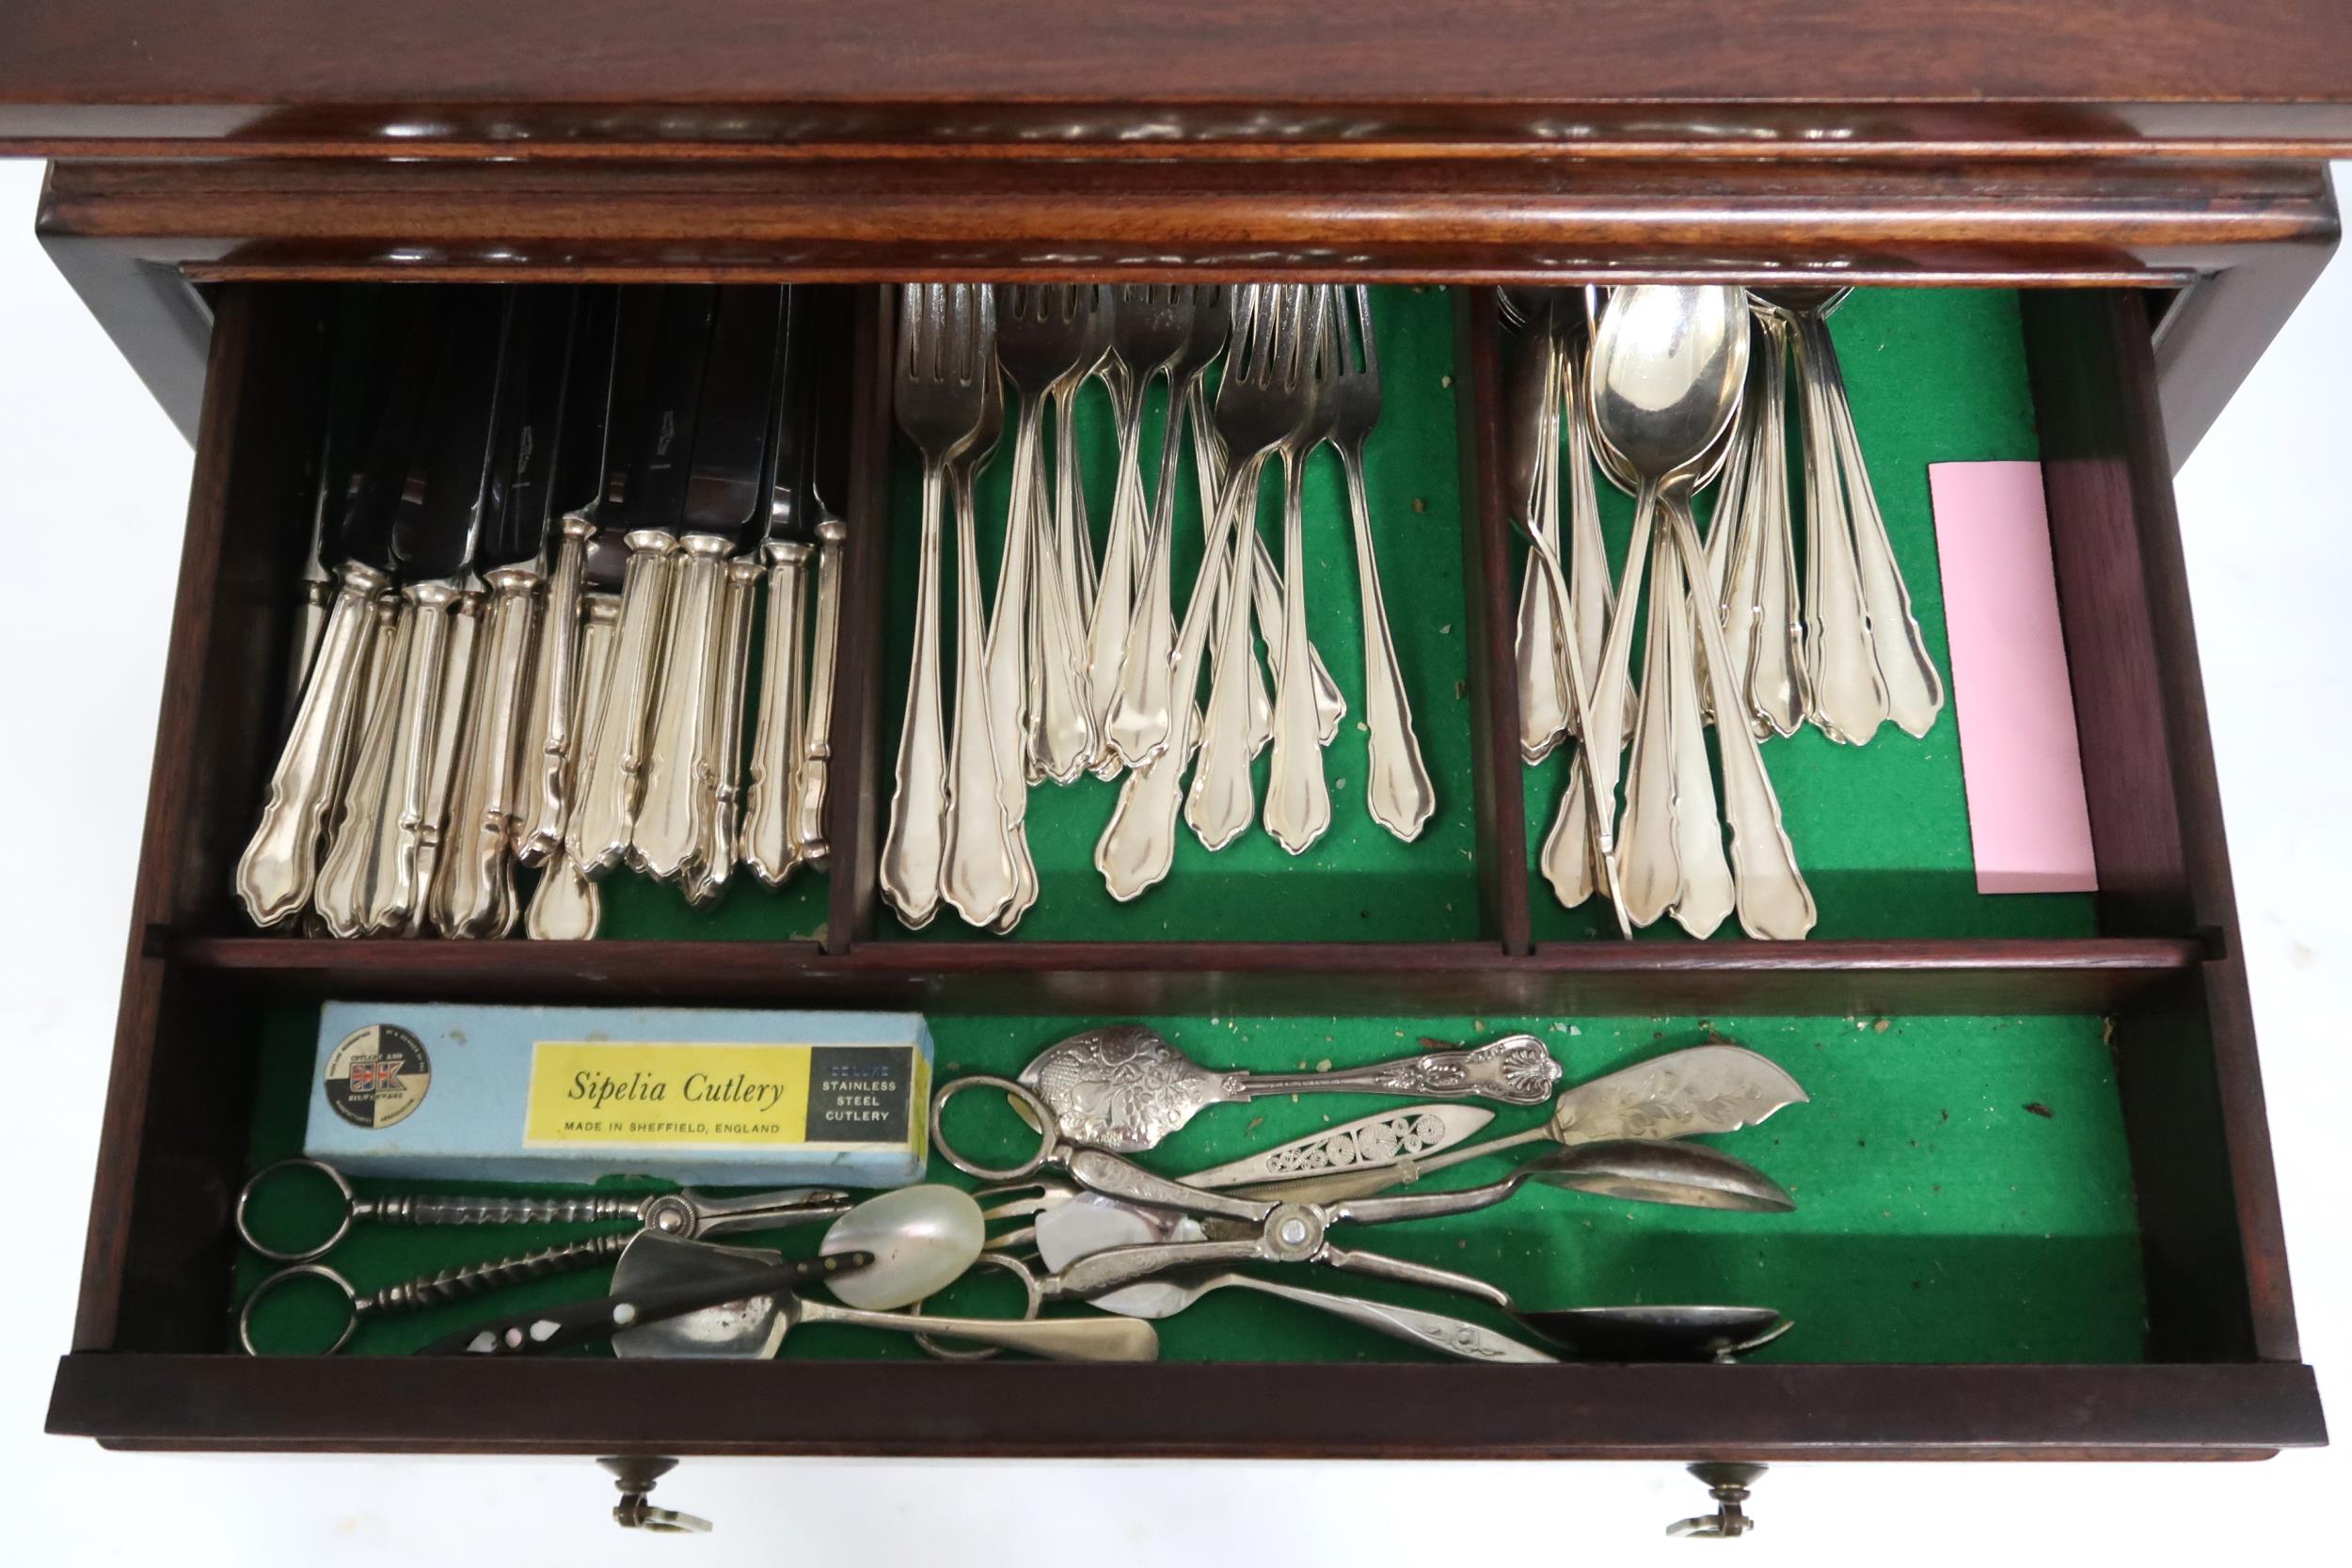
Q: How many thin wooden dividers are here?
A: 3